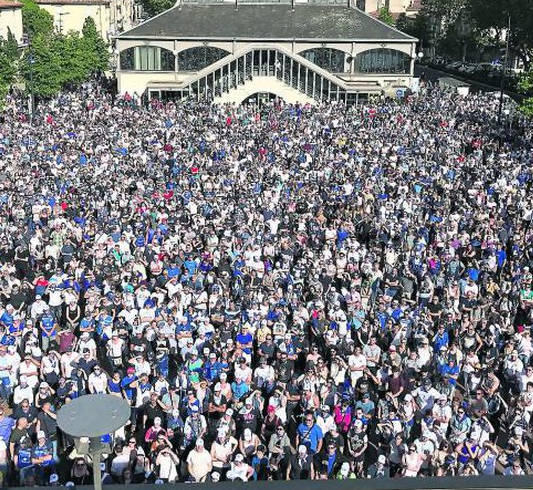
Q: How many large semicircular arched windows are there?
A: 4